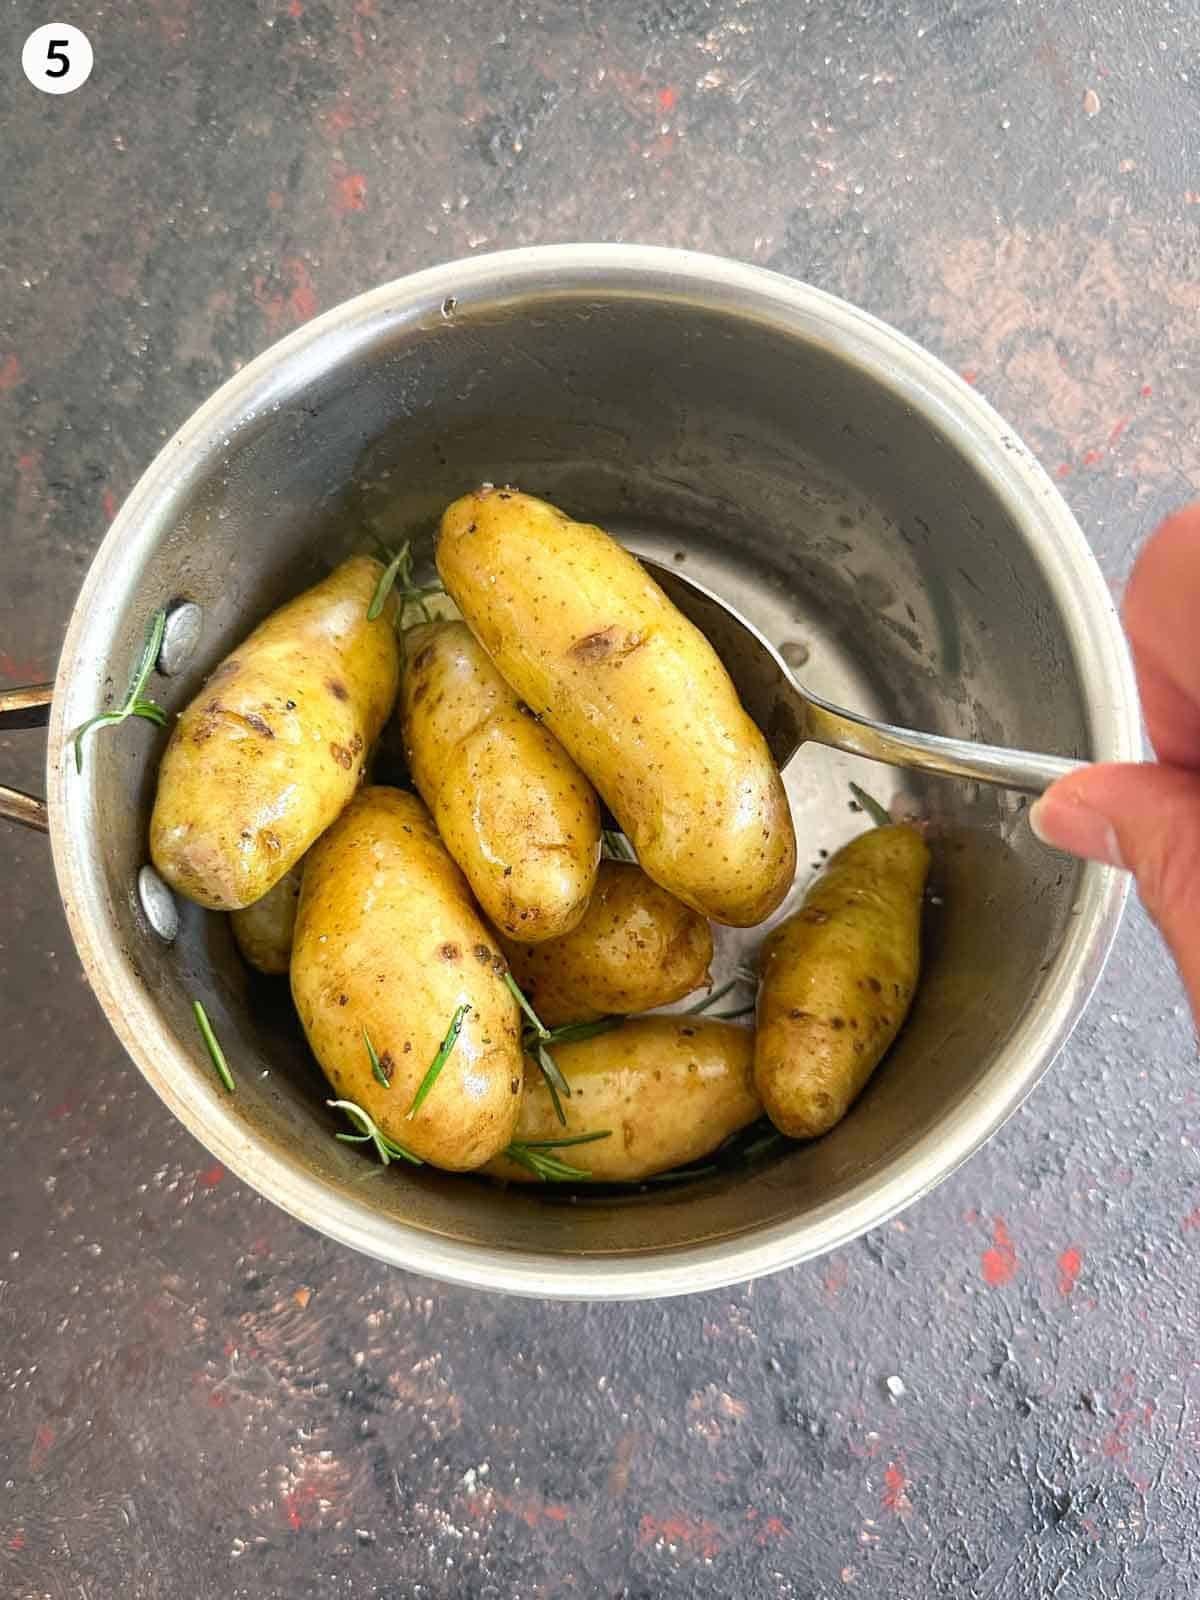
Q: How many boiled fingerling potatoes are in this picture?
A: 8